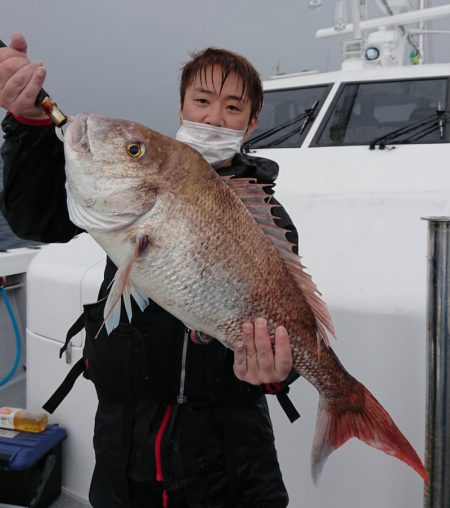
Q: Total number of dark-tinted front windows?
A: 2